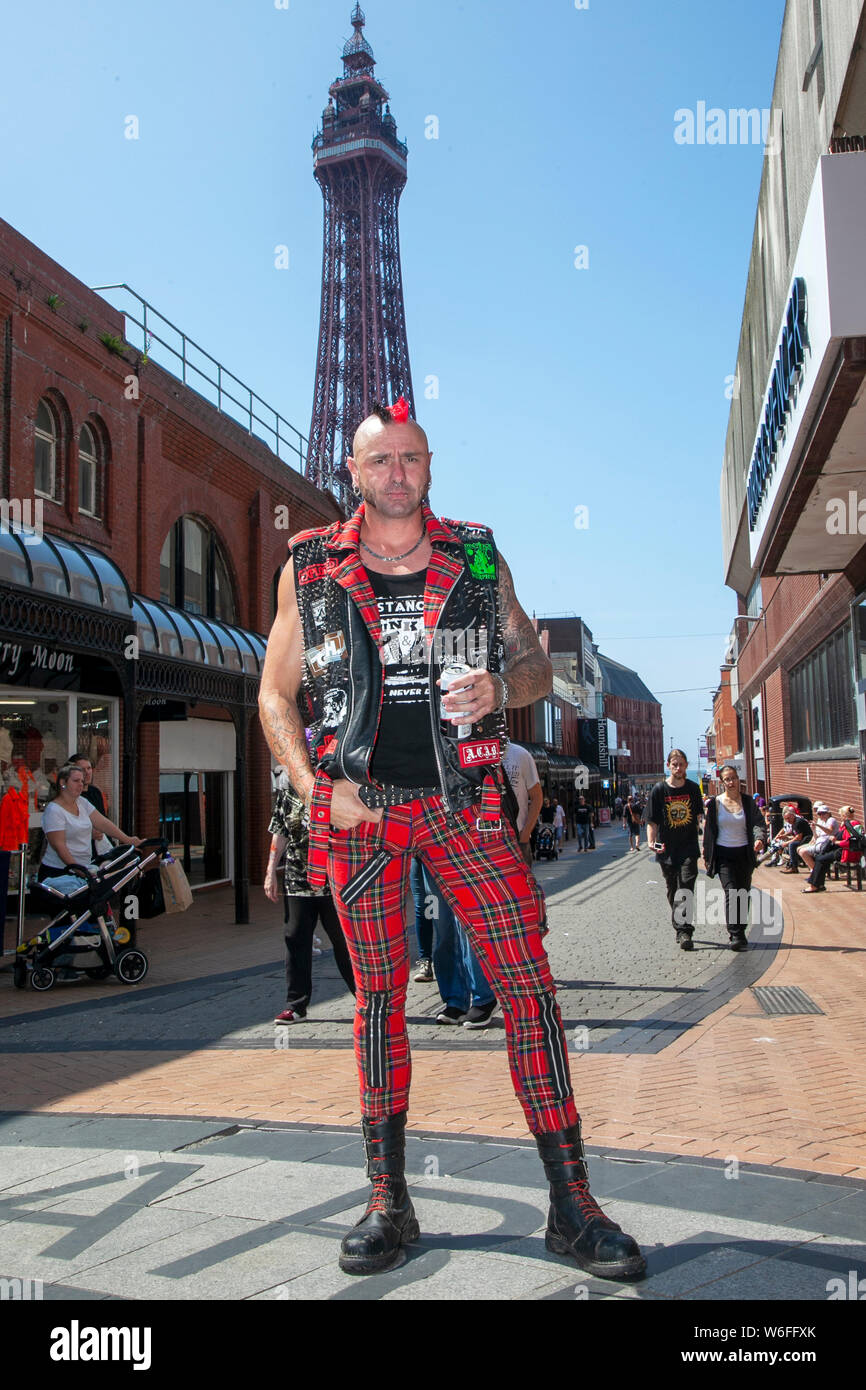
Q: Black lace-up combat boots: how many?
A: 2